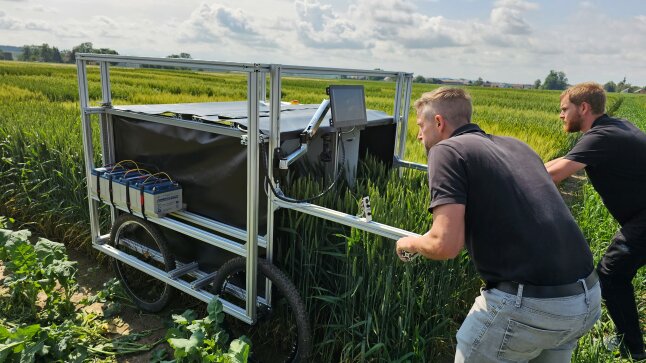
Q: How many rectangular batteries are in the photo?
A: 4